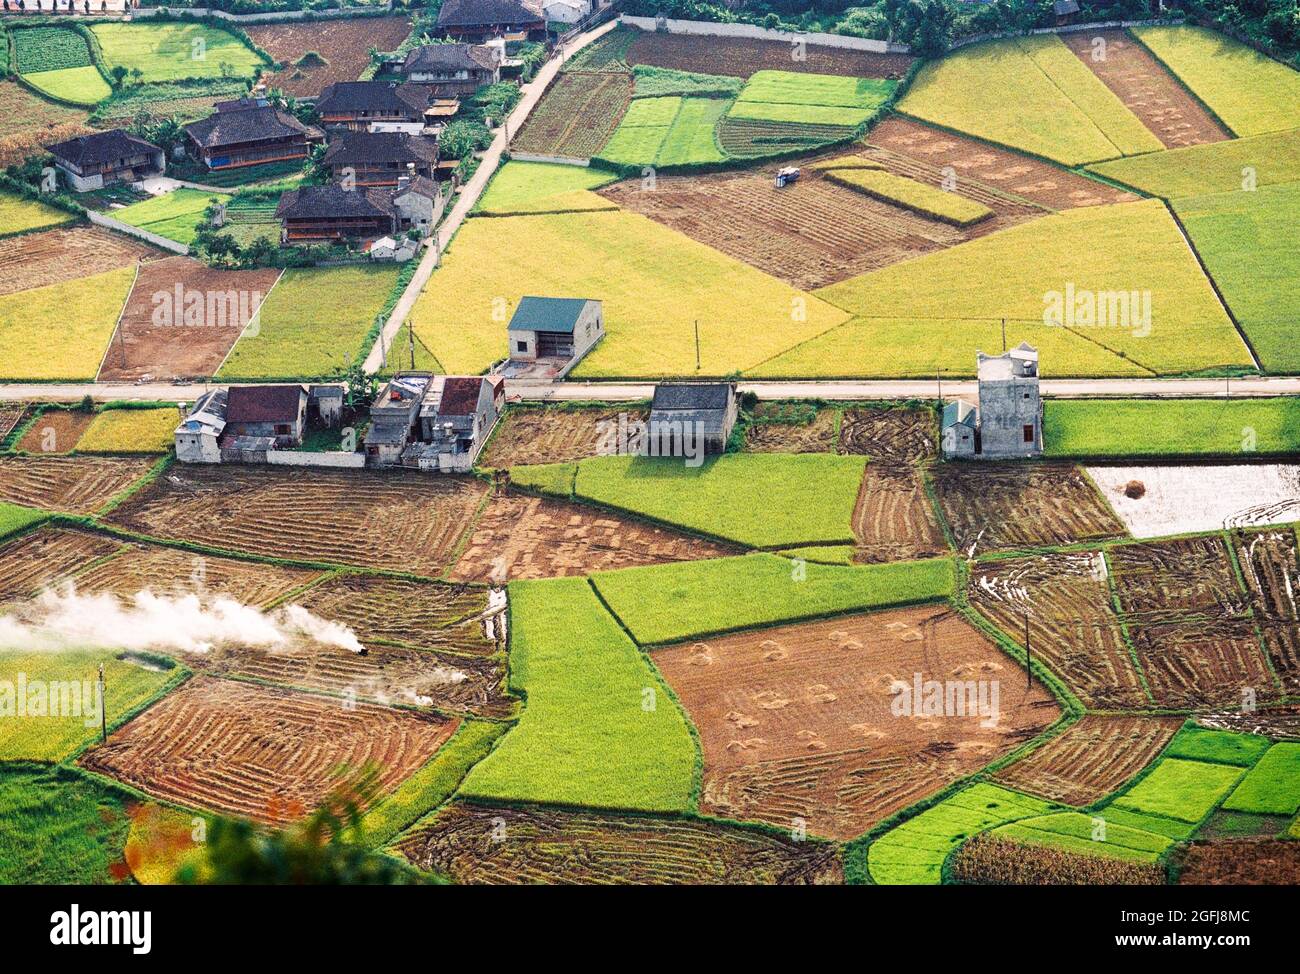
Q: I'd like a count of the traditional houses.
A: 7